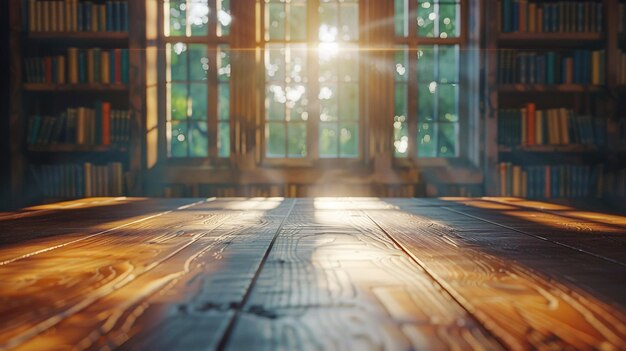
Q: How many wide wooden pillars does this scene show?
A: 2